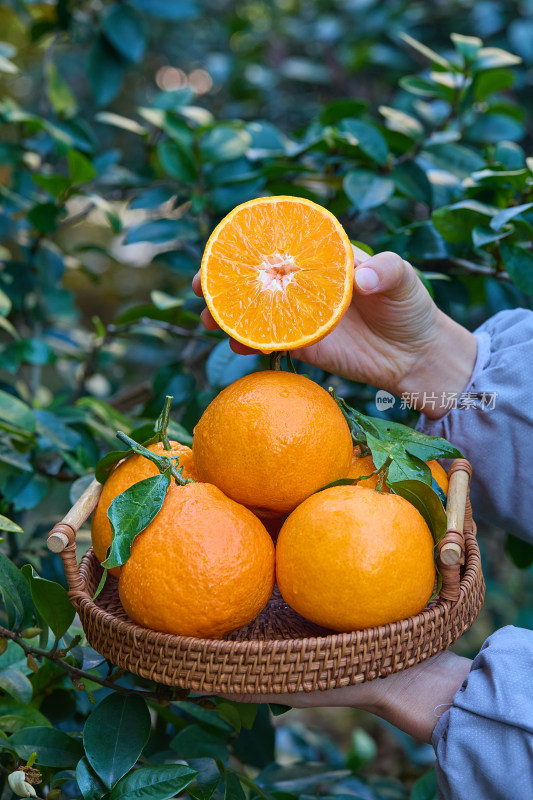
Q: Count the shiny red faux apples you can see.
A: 0